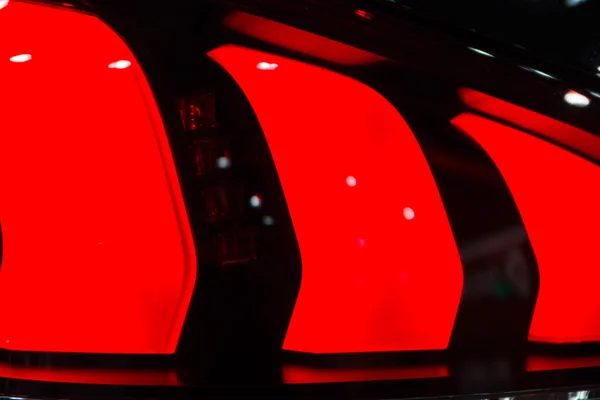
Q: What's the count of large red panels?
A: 3